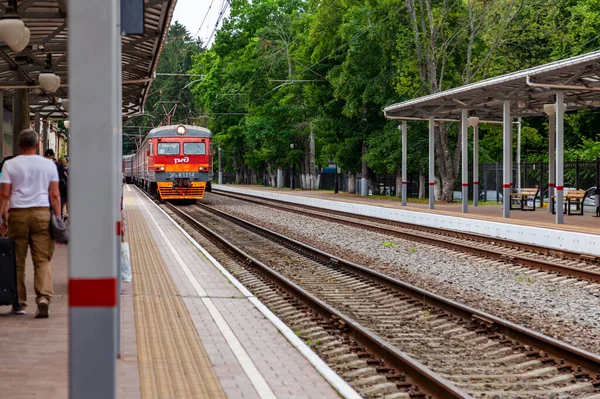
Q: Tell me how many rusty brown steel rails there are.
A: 4